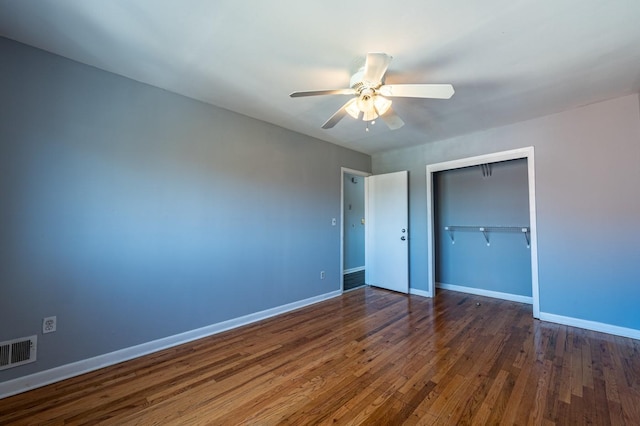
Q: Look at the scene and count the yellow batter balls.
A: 0